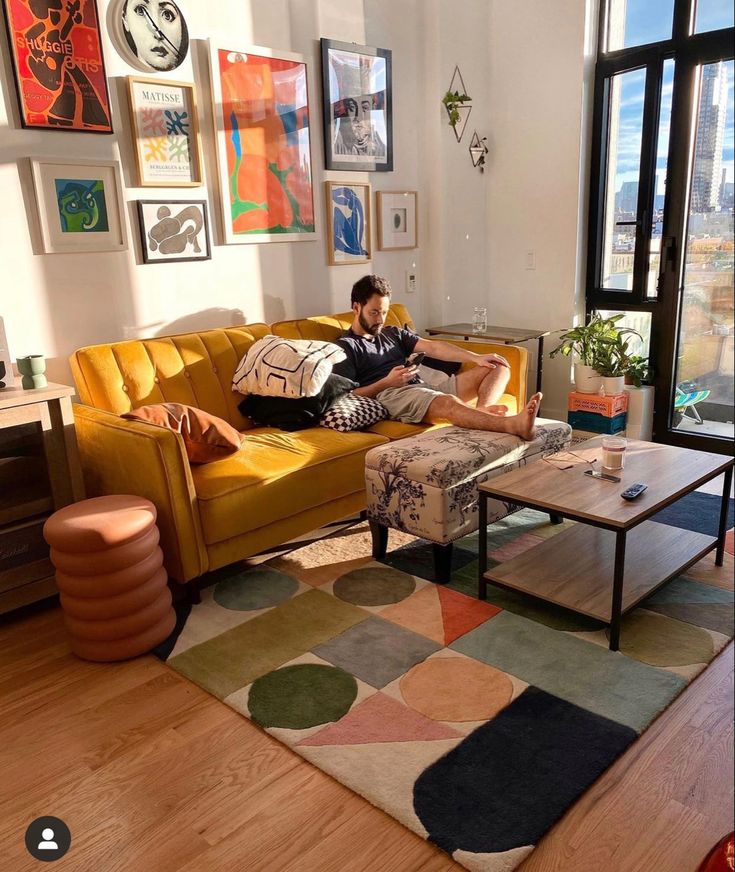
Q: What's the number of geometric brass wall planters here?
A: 2